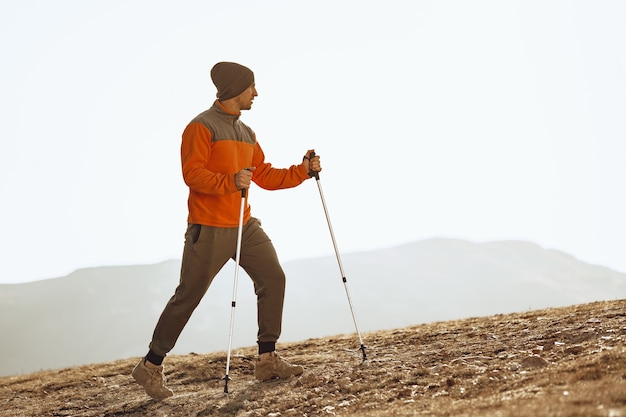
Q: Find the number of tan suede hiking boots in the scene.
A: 2